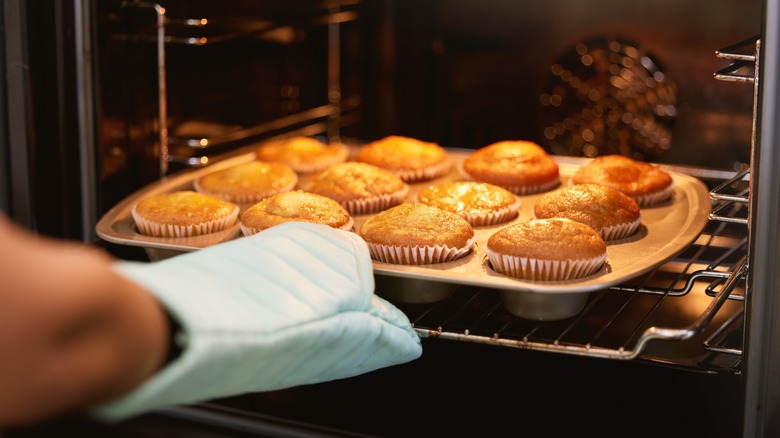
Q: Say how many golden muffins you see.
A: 12